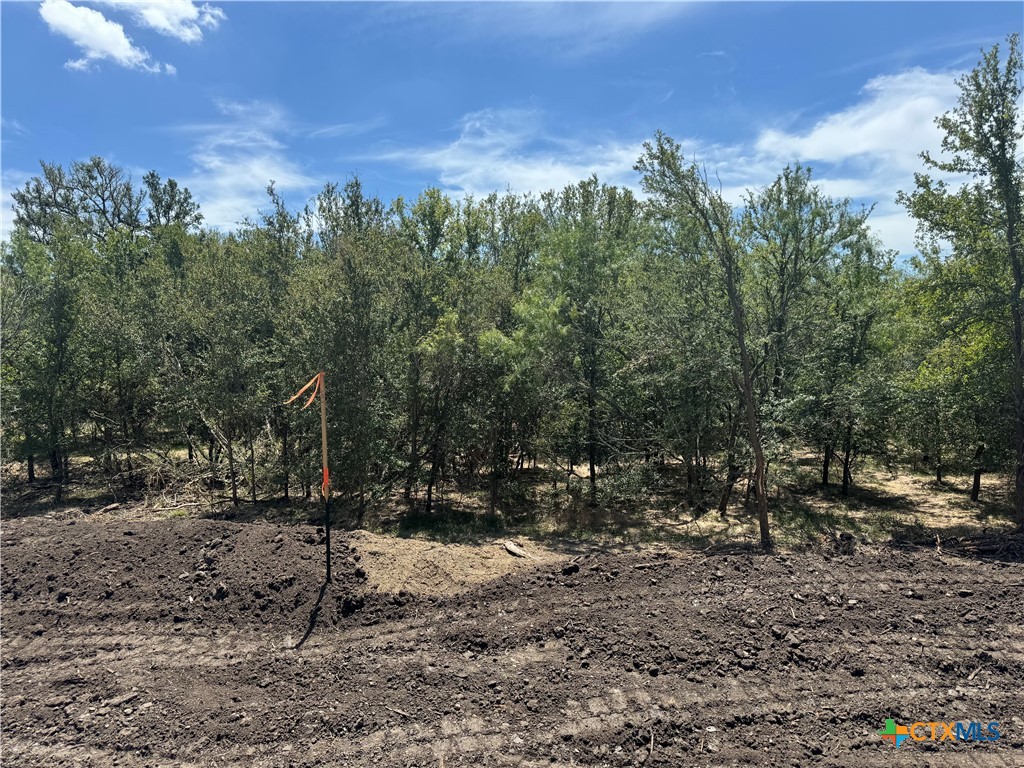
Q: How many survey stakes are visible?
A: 1